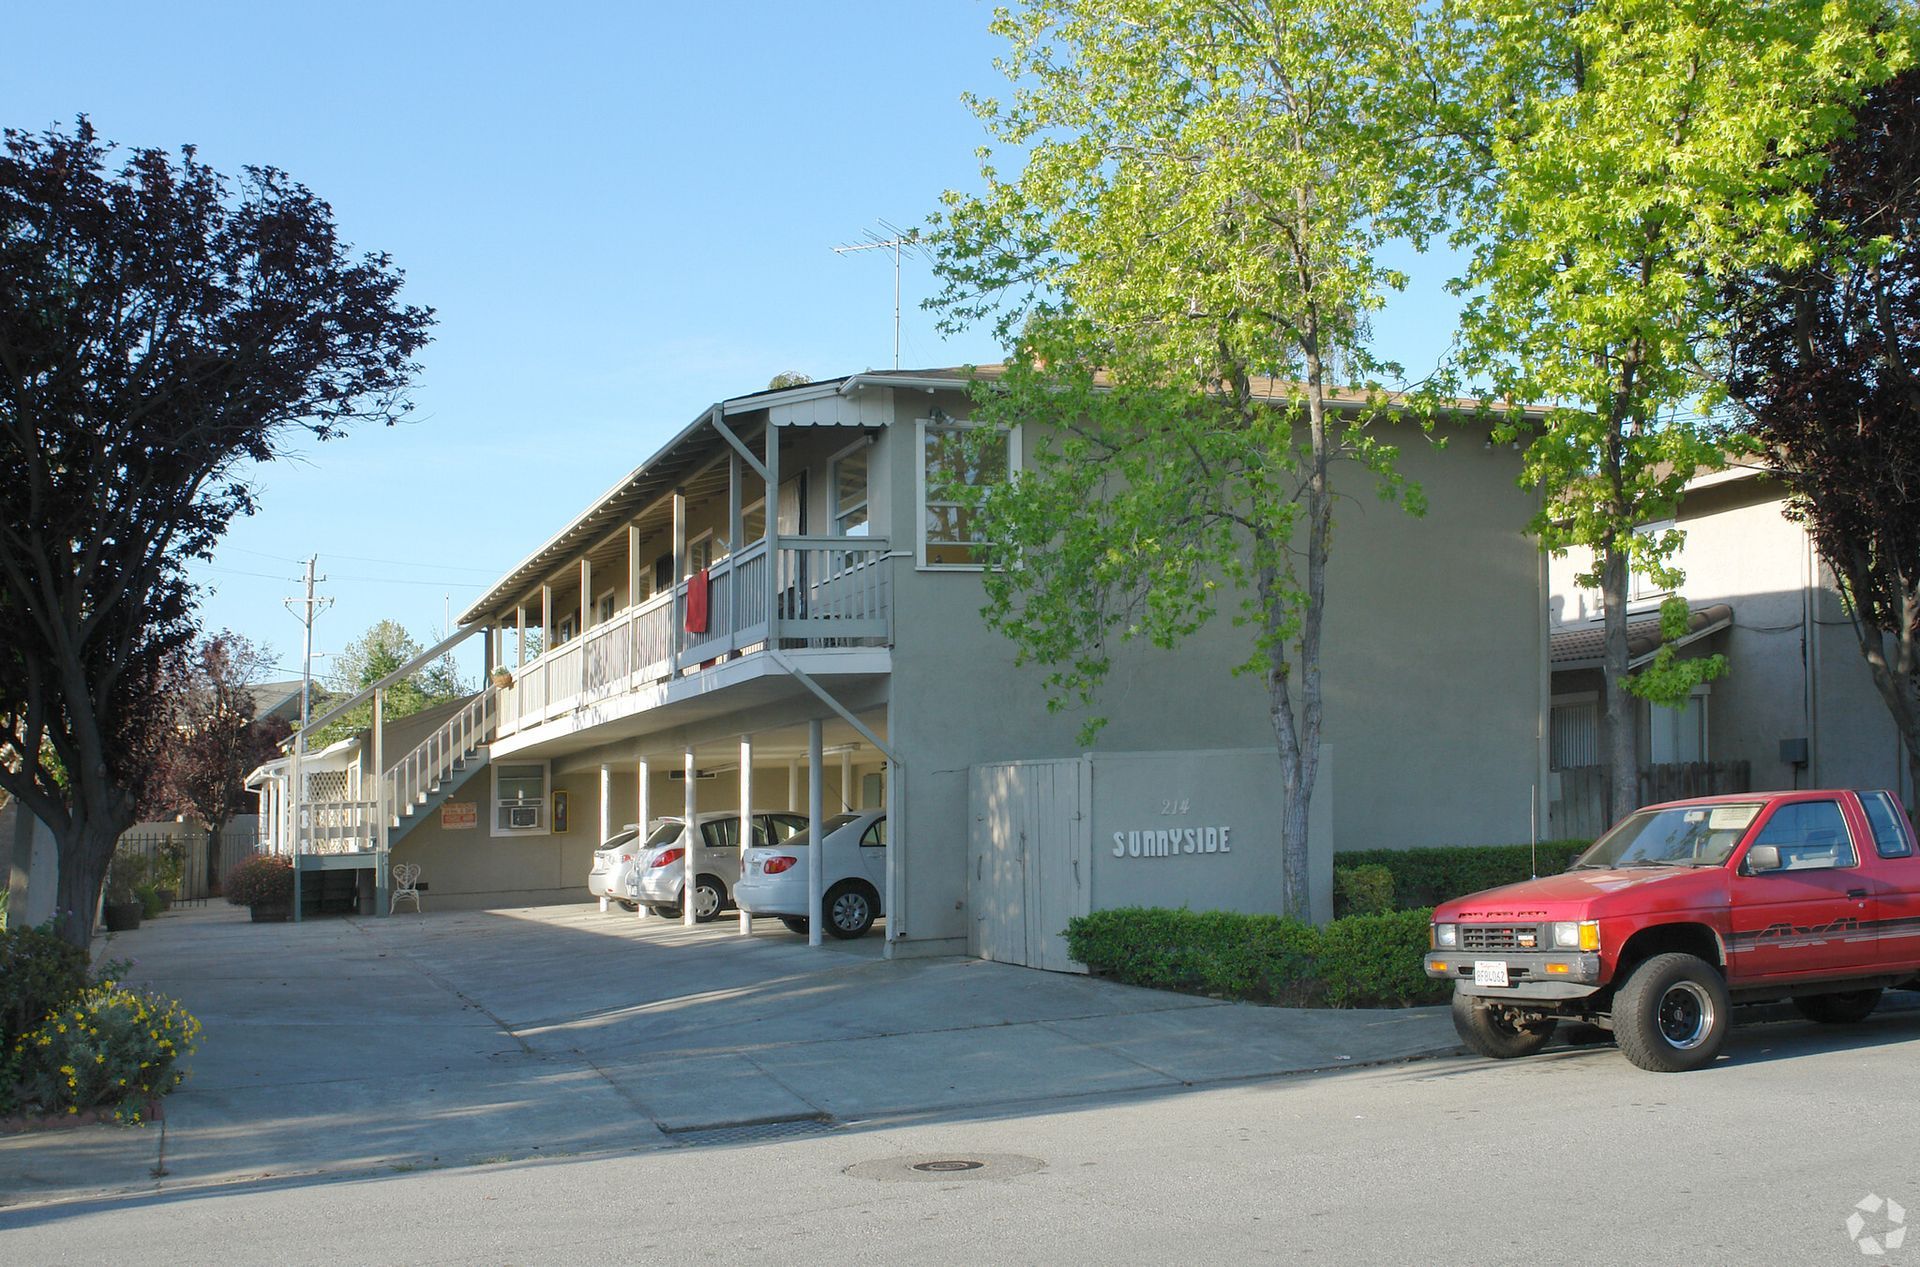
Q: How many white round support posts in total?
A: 7